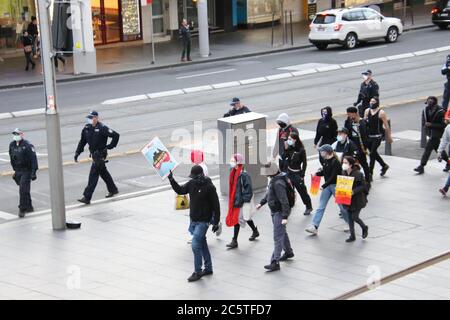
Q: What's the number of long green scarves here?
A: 0